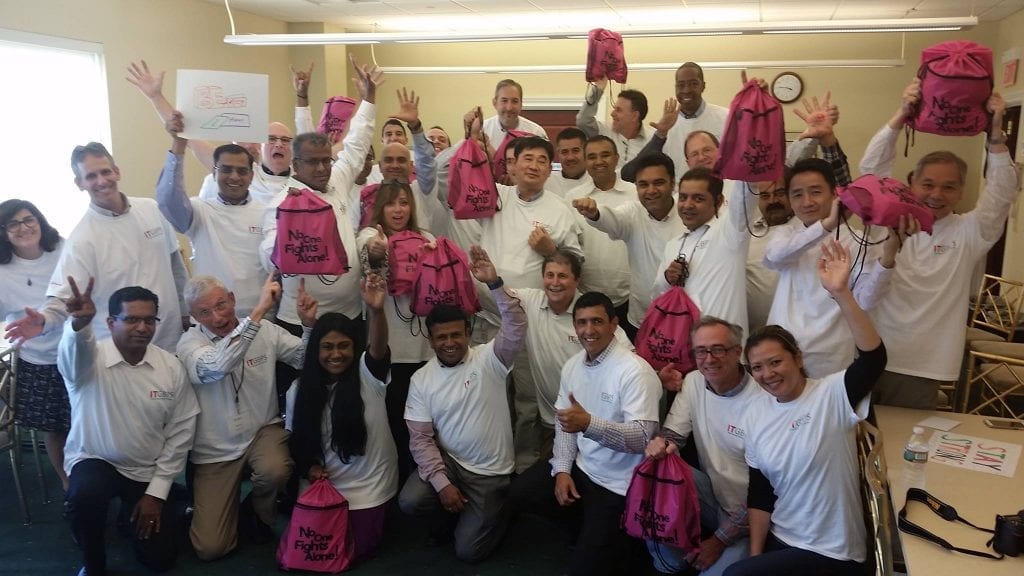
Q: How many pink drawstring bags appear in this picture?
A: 14